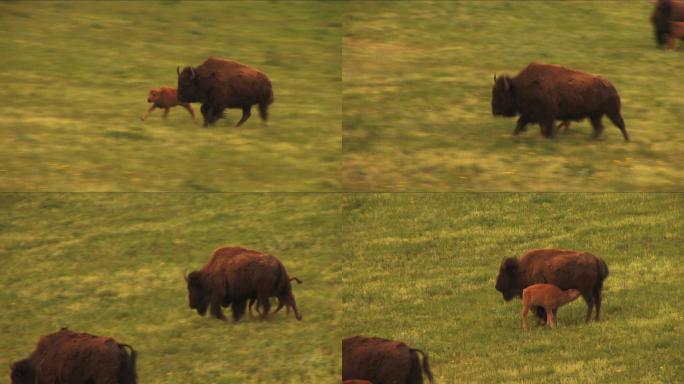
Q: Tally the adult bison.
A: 7